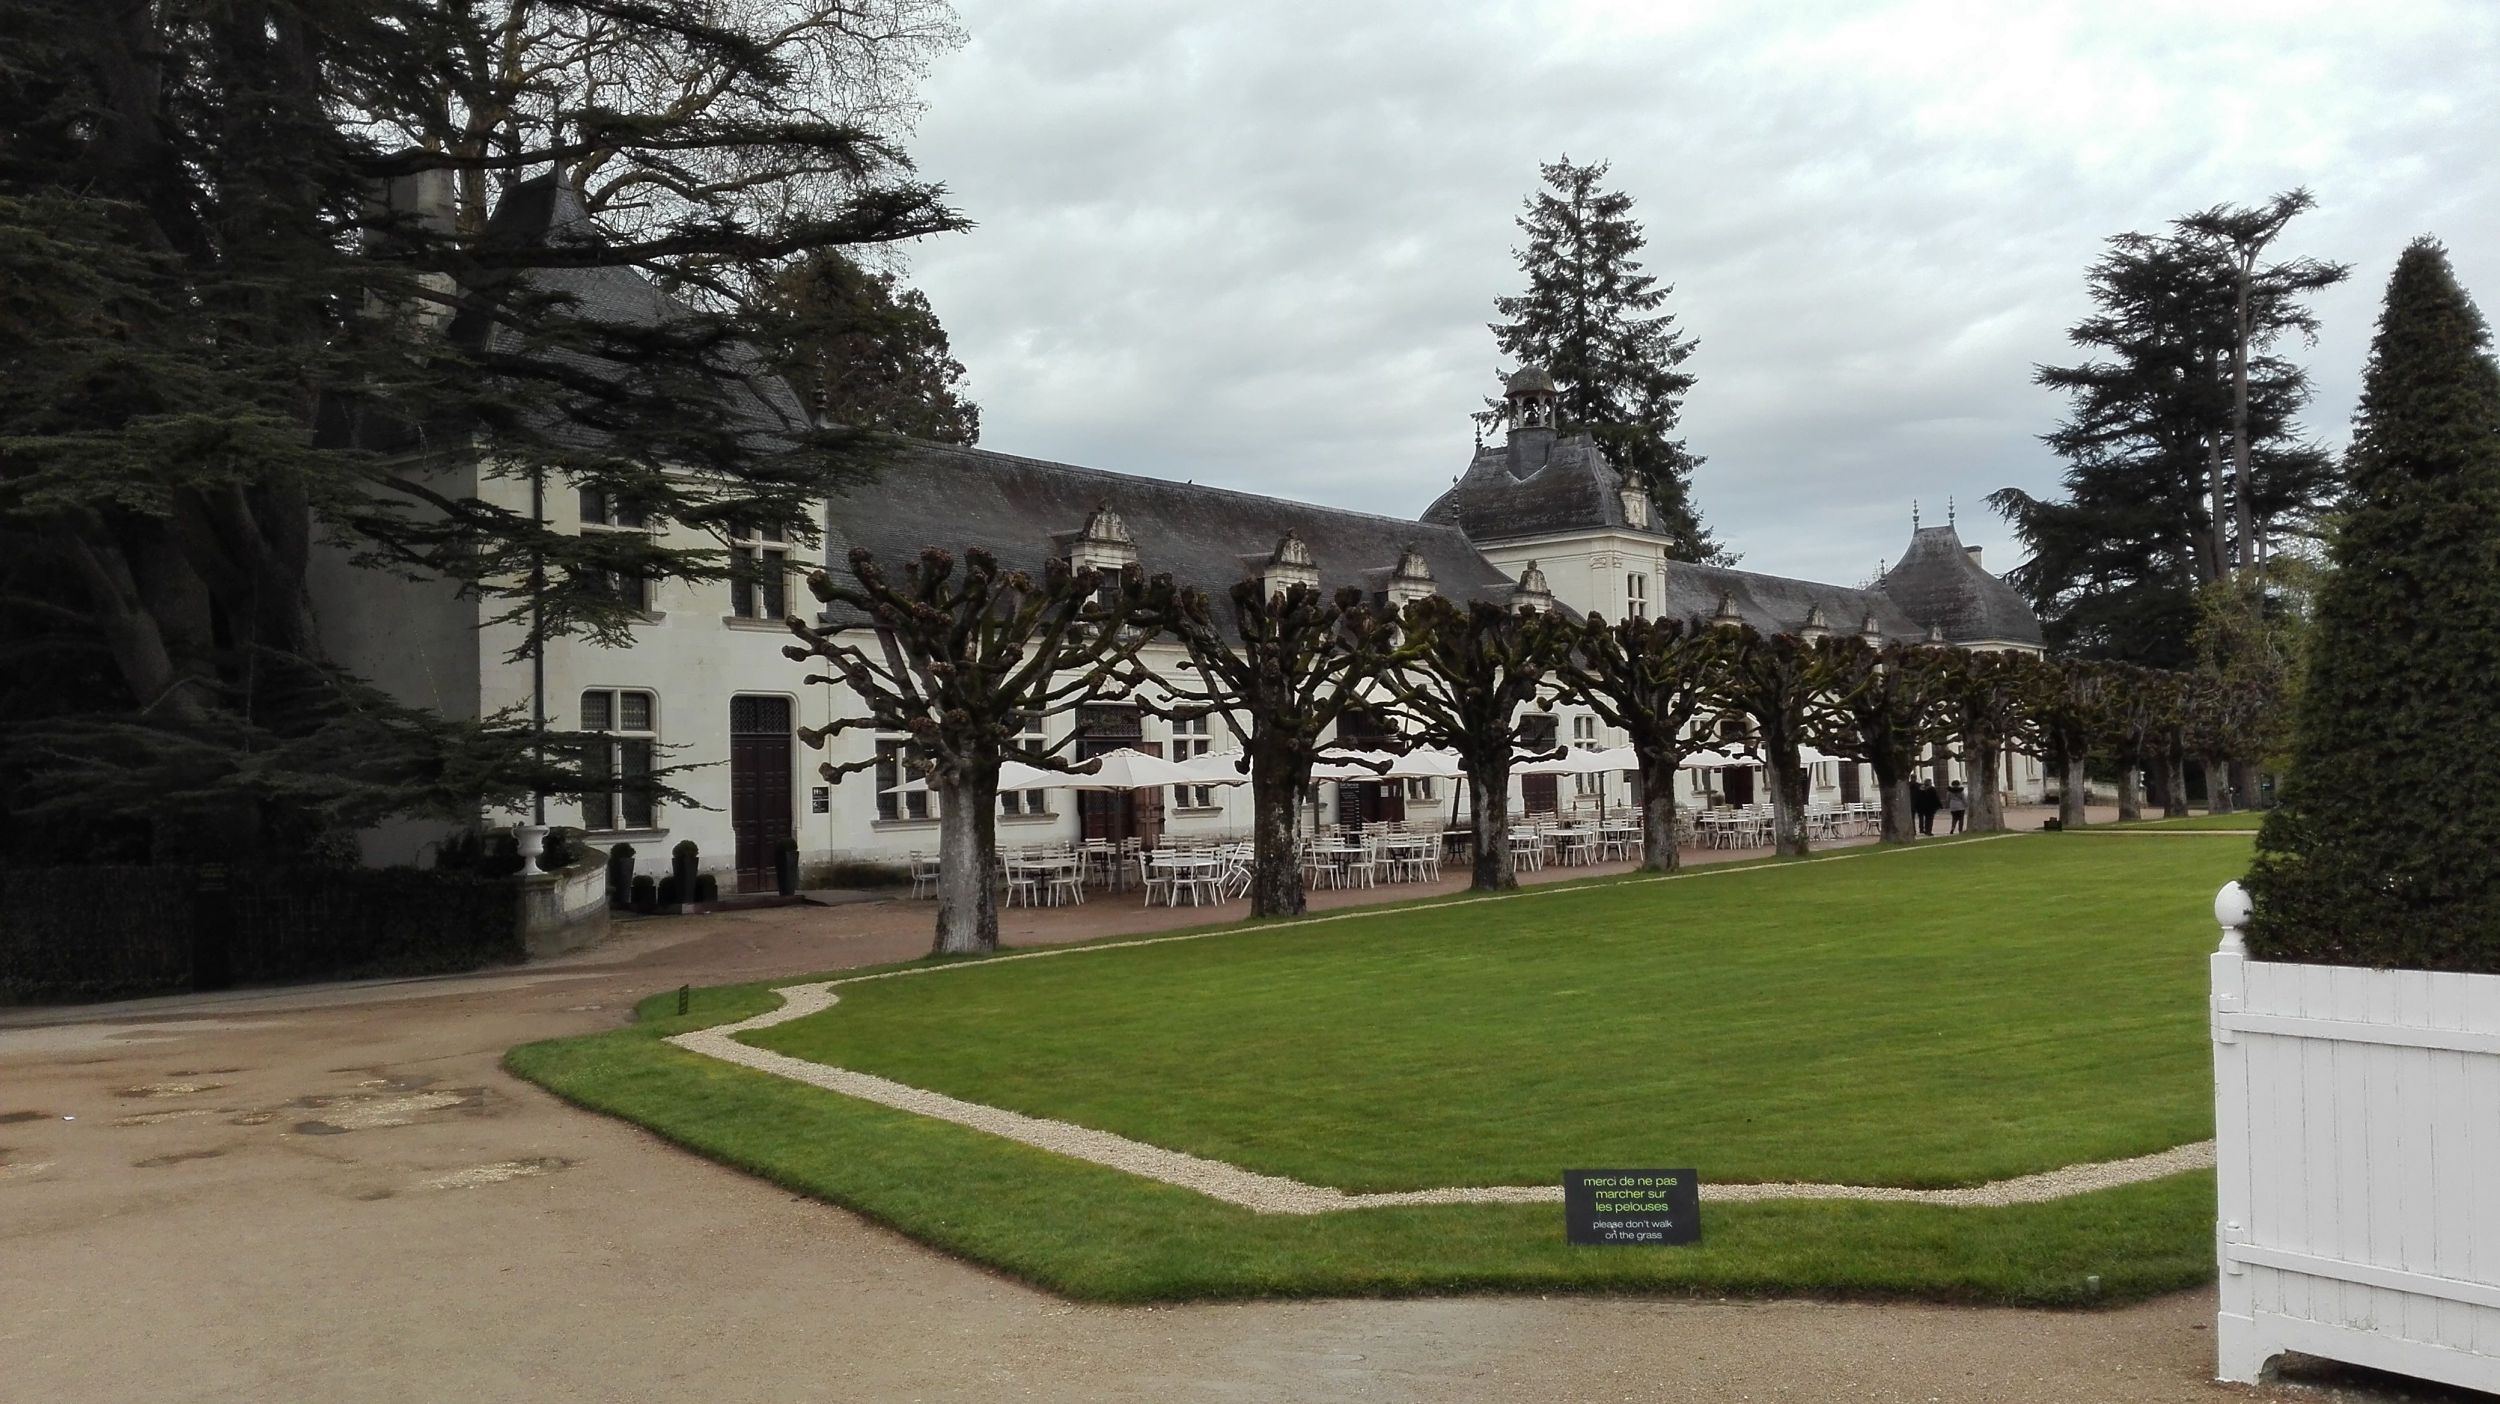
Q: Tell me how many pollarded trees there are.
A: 11